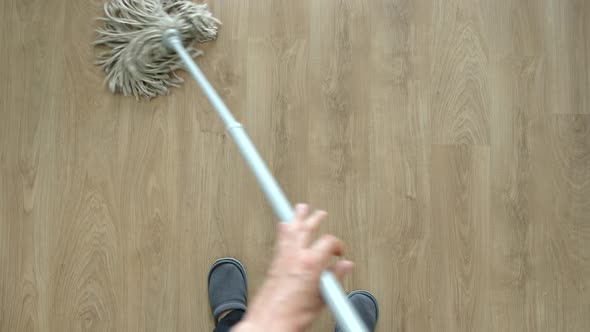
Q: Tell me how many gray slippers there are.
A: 2